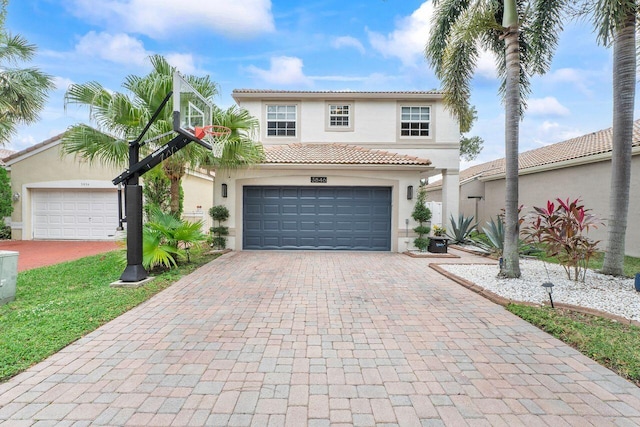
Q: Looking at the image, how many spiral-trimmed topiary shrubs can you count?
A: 2